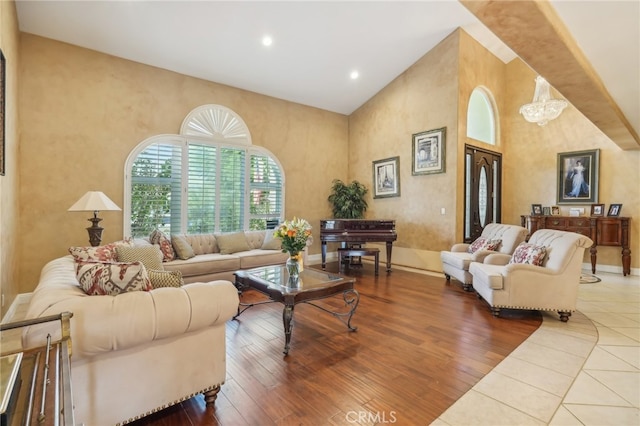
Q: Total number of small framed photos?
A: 5